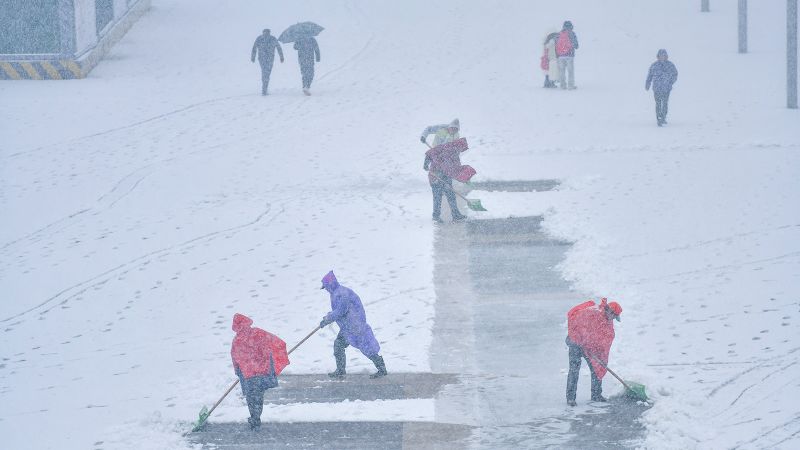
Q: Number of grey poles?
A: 3